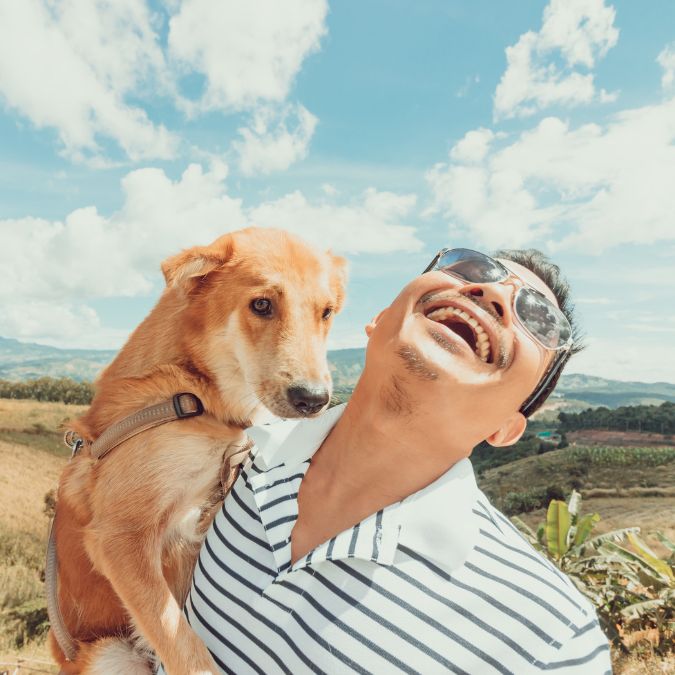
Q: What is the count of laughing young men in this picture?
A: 1